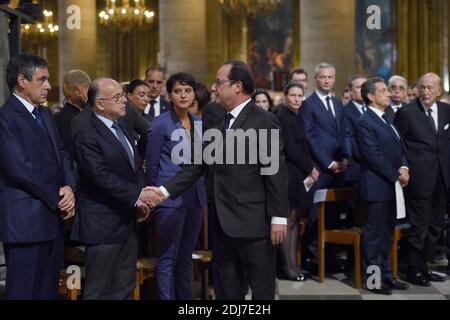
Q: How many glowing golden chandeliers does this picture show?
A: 3